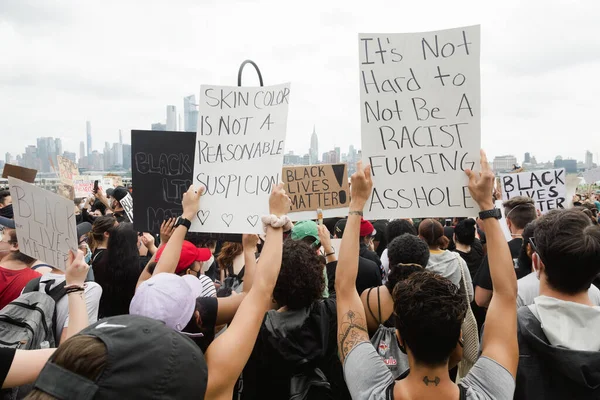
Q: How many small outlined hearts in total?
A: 3